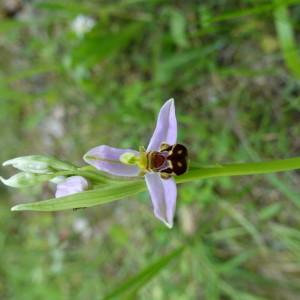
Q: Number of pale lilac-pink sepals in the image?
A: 3